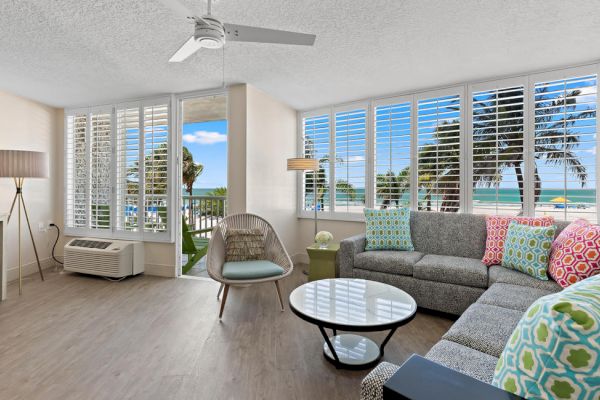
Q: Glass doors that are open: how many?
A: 1